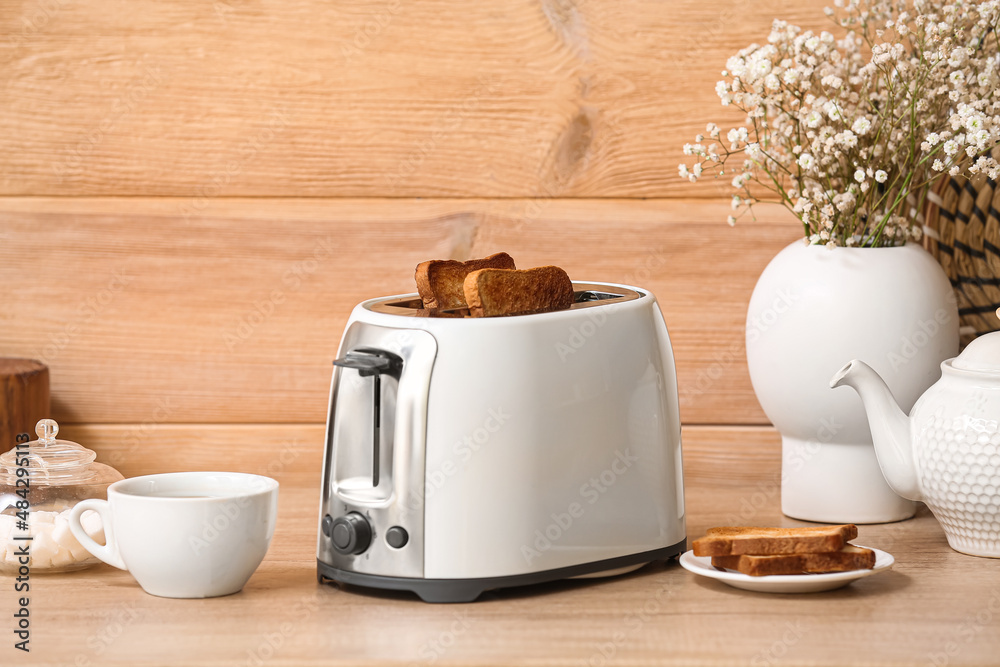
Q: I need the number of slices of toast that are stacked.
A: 2